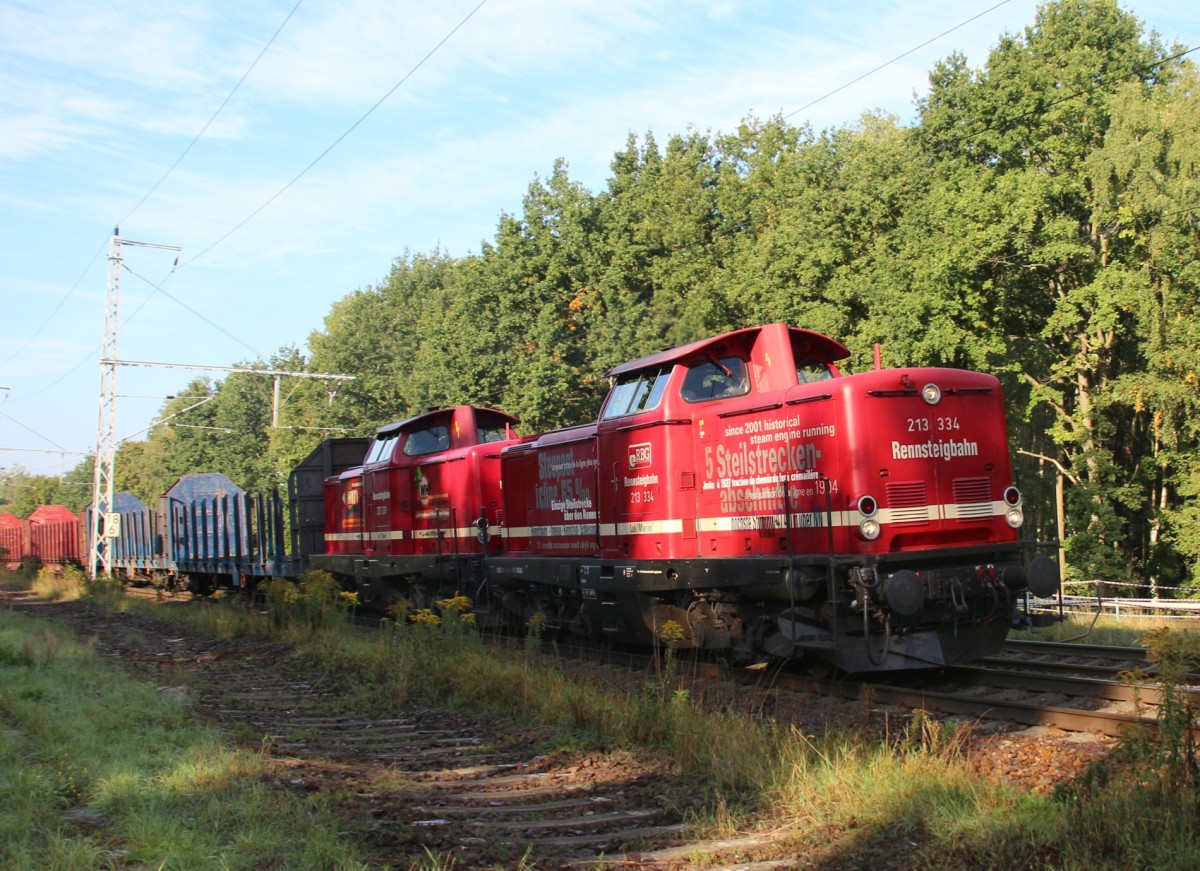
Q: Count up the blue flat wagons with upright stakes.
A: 2